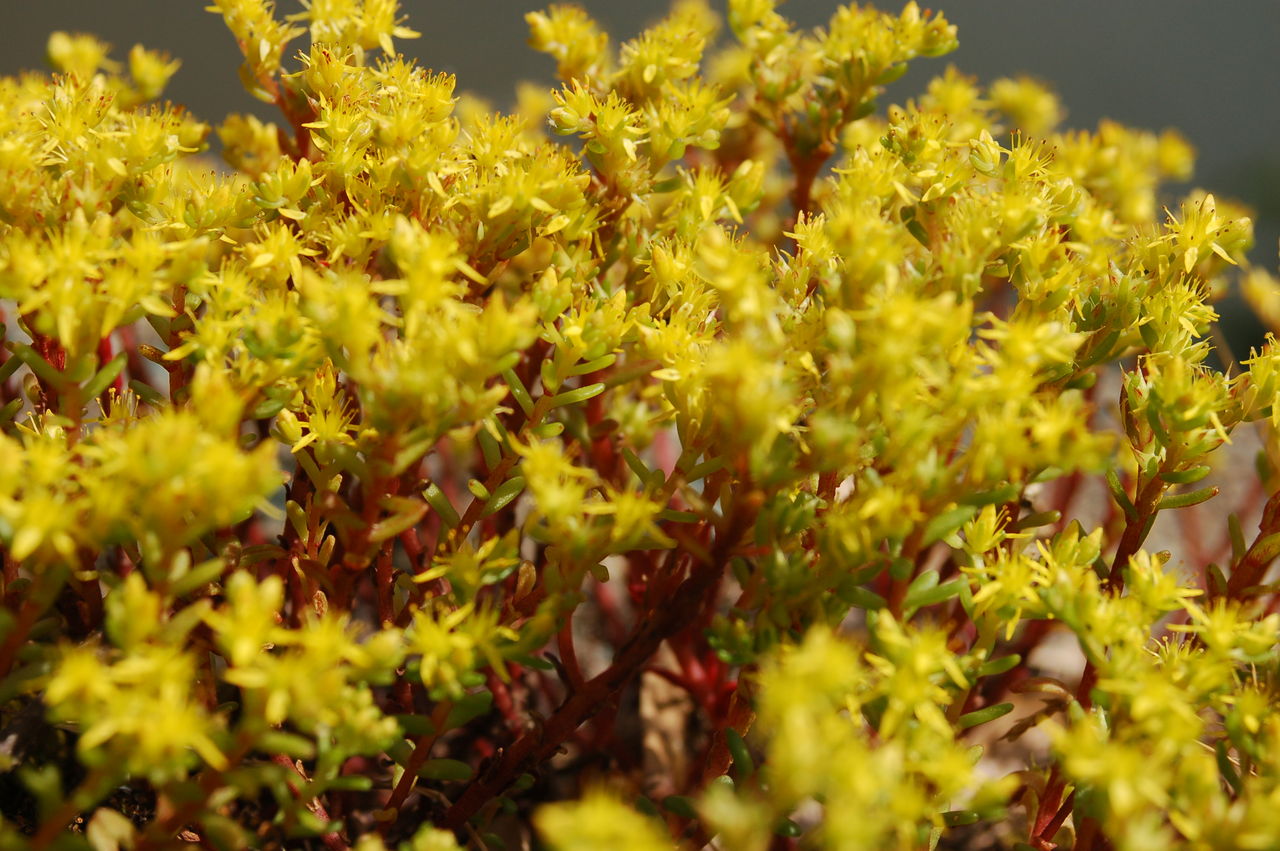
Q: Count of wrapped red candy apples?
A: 0